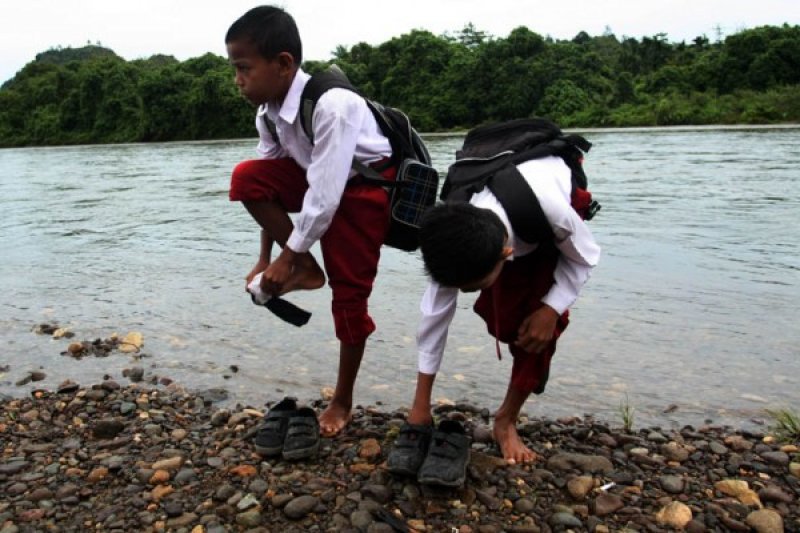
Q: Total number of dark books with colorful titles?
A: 0